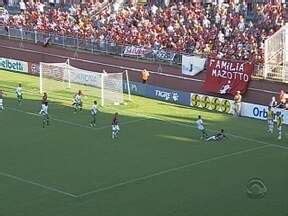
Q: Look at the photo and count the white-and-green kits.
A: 5